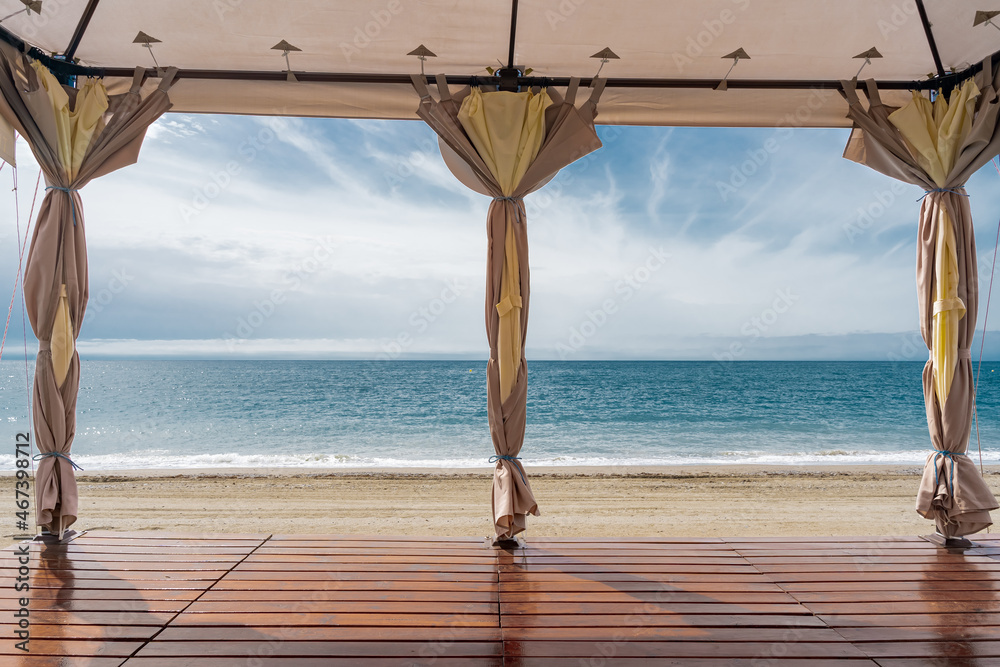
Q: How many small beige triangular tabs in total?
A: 8